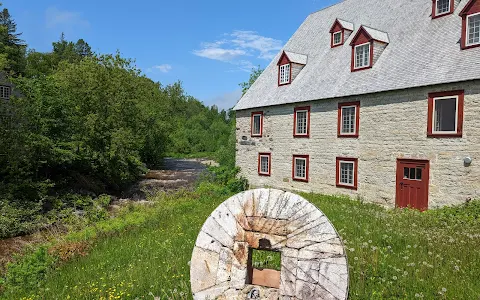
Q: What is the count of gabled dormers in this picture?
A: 5